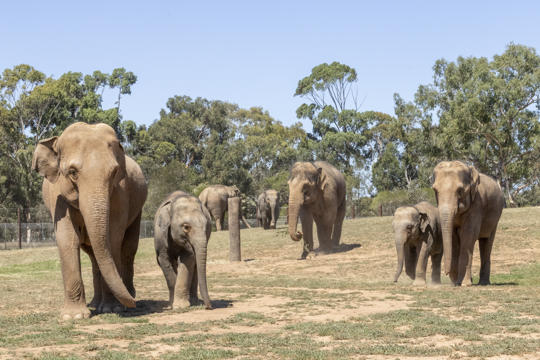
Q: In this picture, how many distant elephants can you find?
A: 2